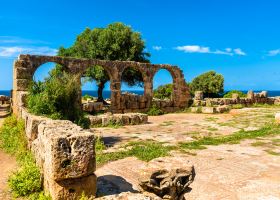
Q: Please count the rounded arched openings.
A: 4